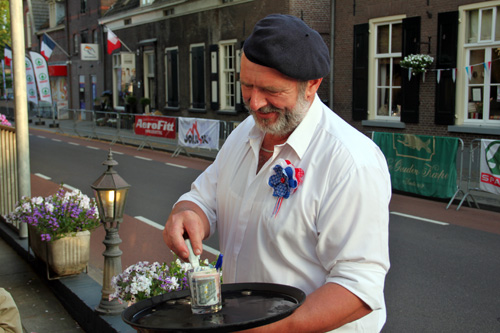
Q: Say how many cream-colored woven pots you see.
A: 1